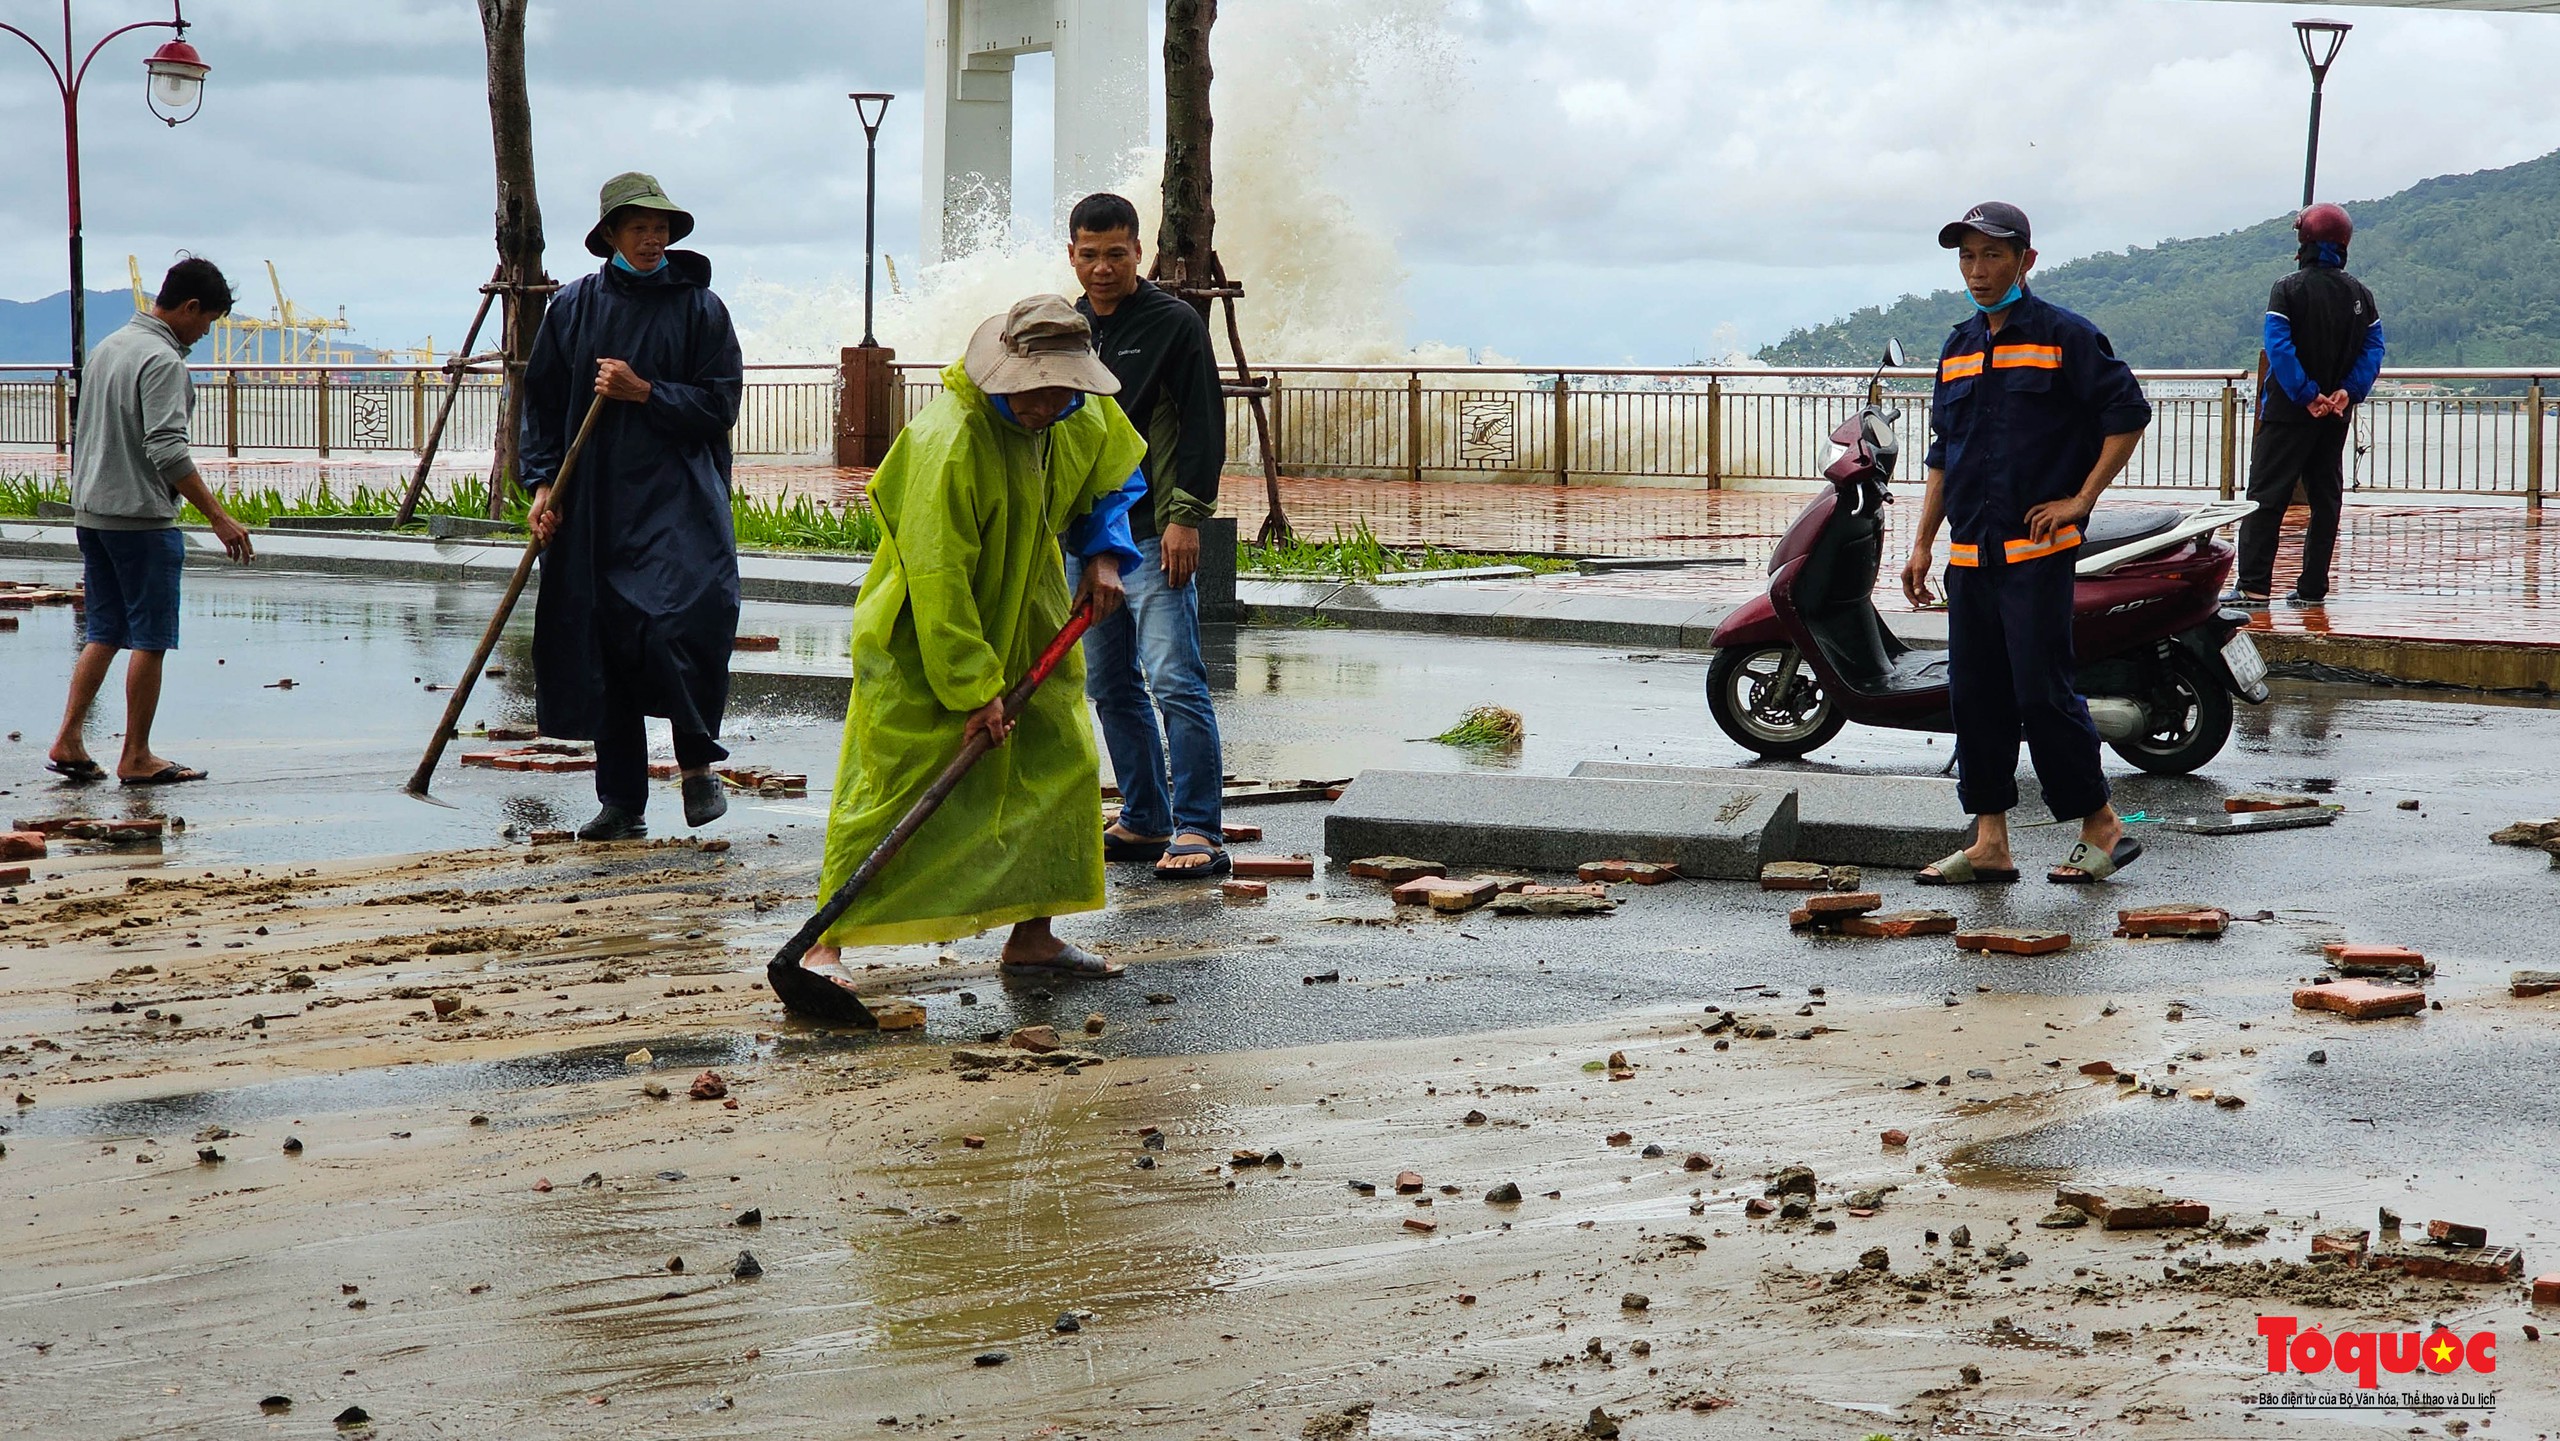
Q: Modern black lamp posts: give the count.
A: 2